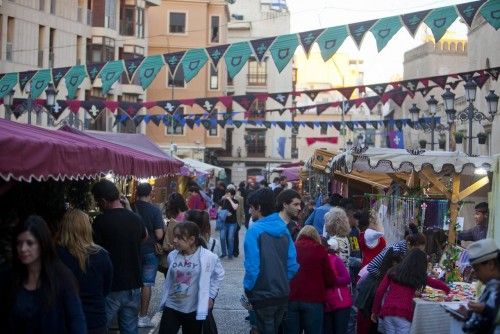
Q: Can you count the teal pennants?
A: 12